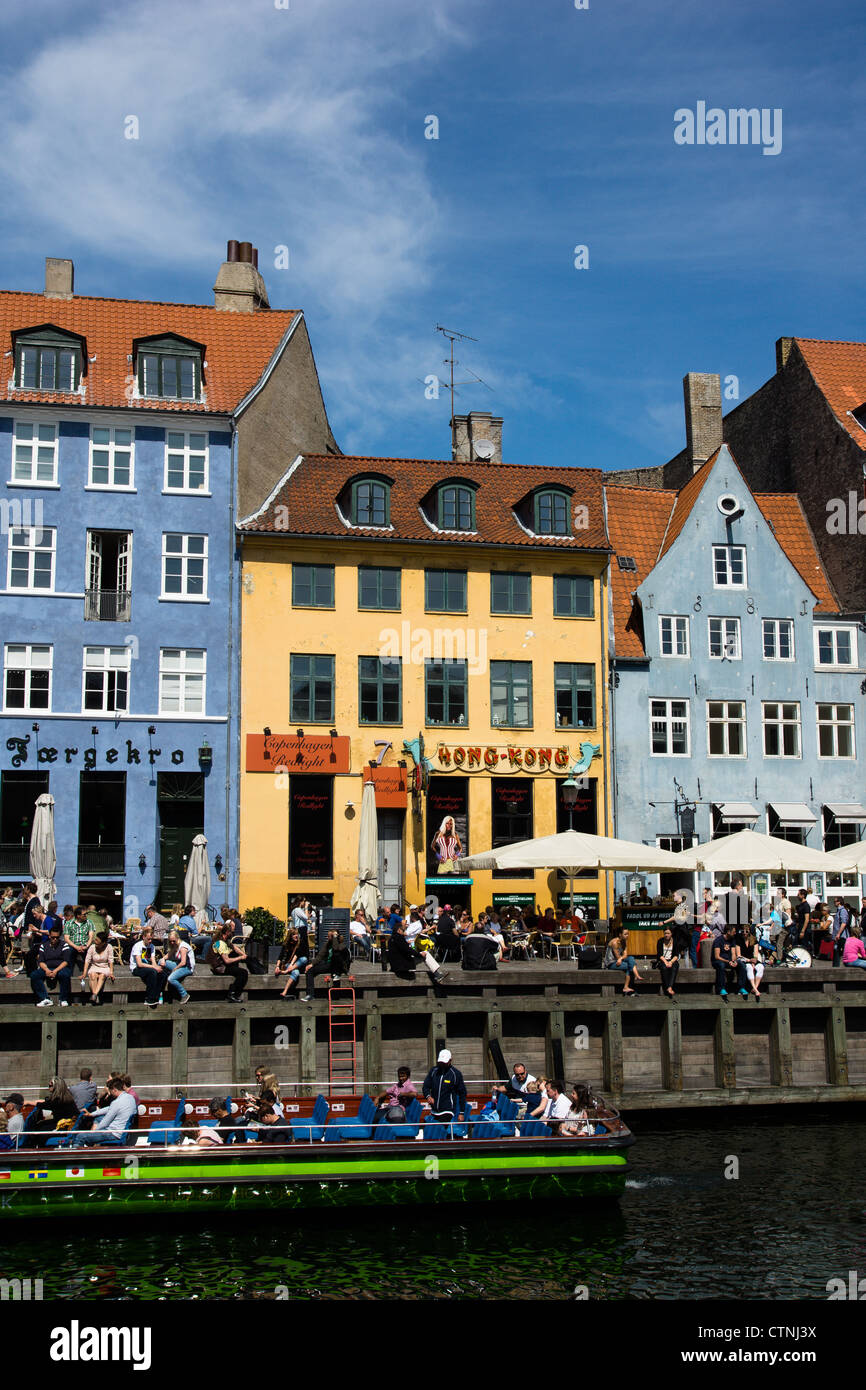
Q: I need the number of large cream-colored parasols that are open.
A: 3